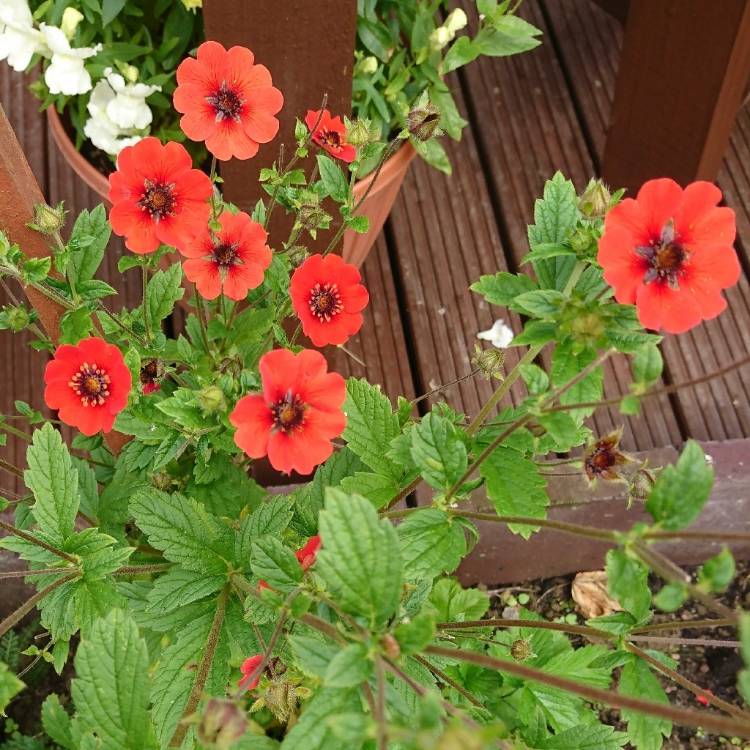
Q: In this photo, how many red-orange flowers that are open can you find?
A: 8